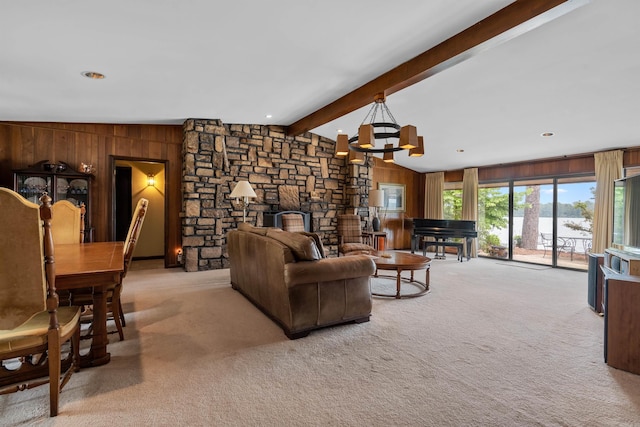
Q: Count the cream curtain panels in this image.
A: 3